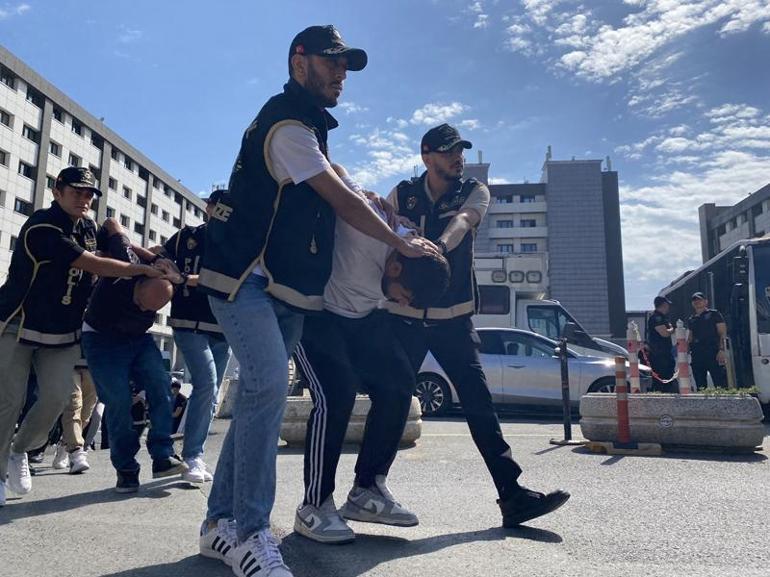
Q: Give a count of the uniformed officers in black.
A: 6